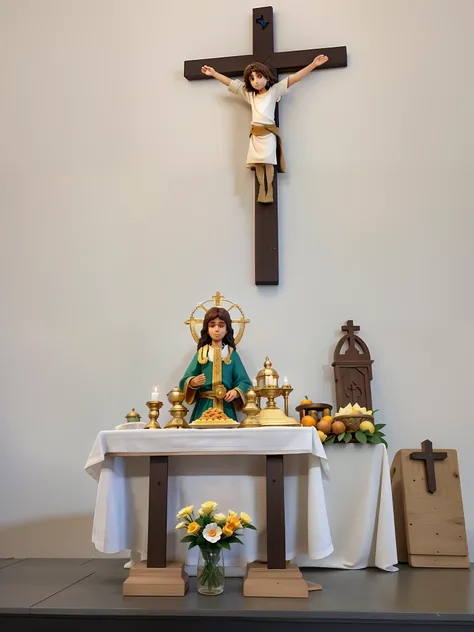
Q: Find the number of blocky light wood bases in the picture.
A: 2